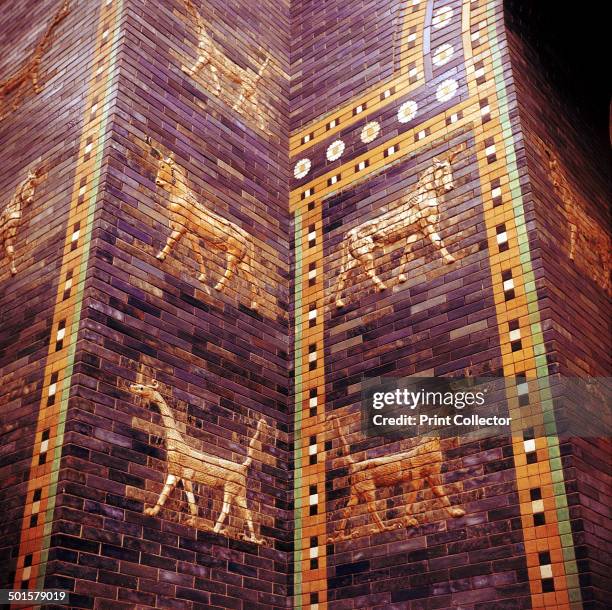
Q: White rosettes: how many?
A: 7